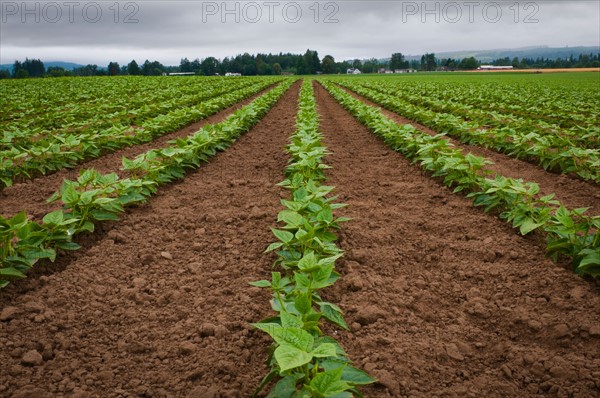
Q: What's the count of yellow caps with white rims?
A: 0